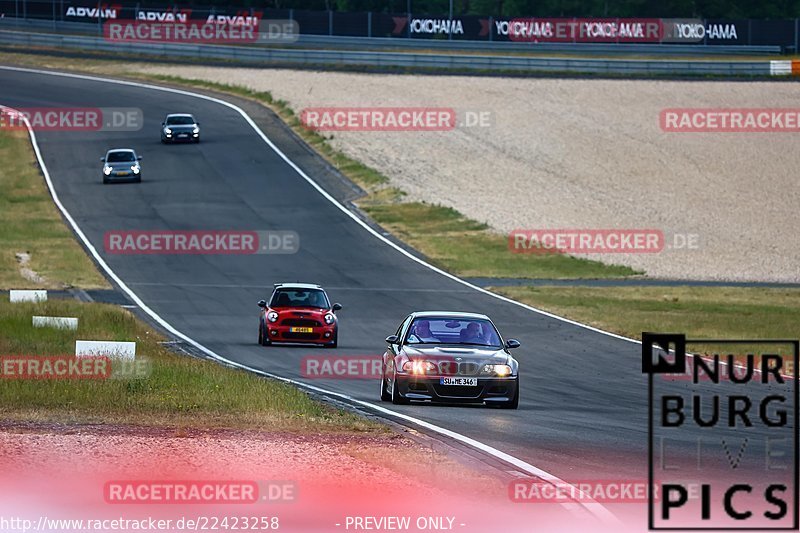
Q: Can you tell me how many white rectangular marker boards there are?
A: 3